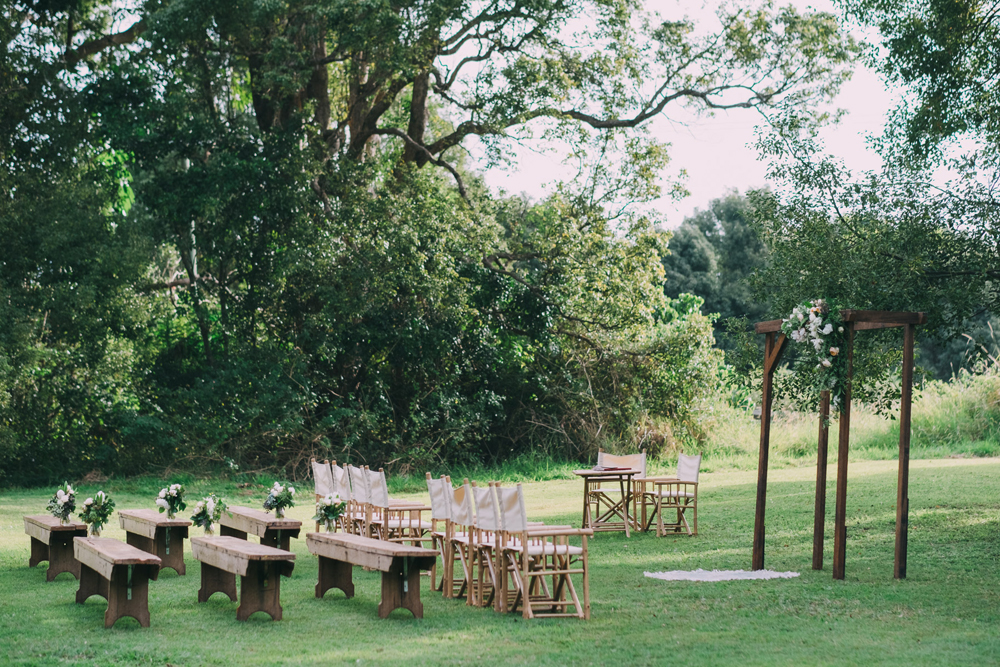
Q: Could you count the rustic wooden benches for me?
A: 6